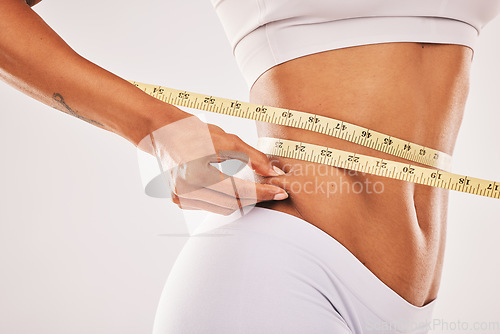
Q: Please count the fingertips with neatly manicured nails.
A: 2